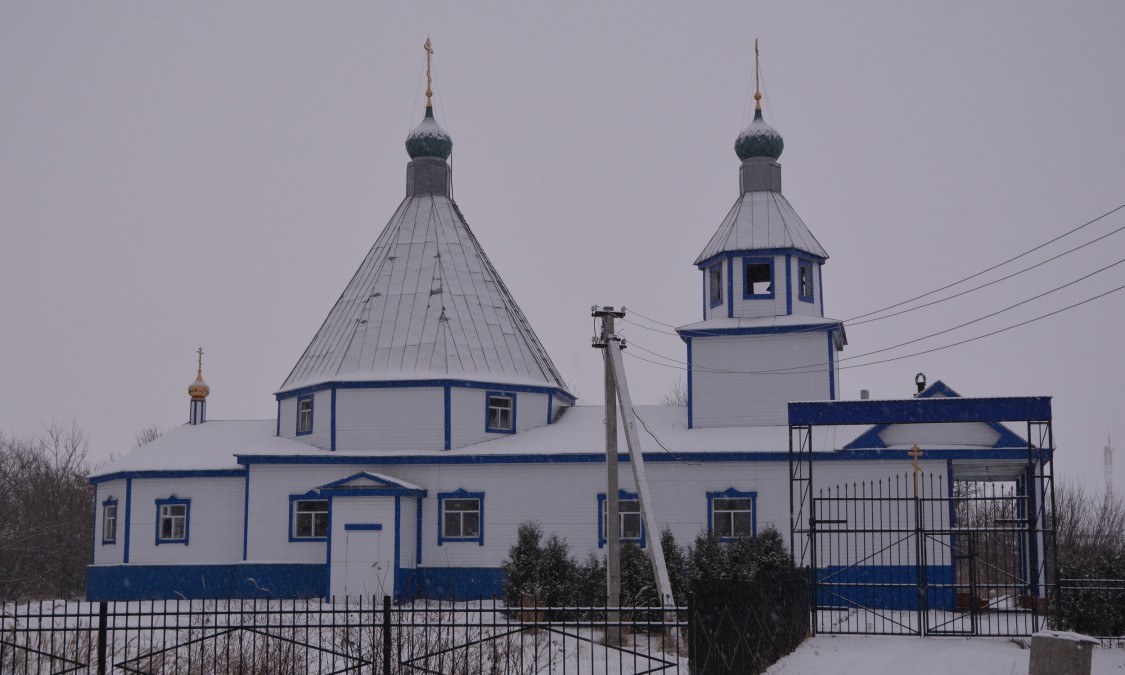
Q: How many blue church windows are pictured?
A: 11